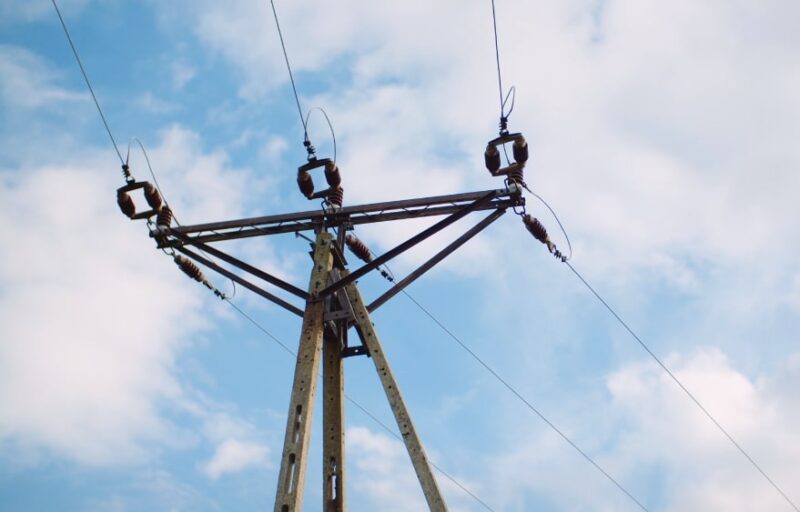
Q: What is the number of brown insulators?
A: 12